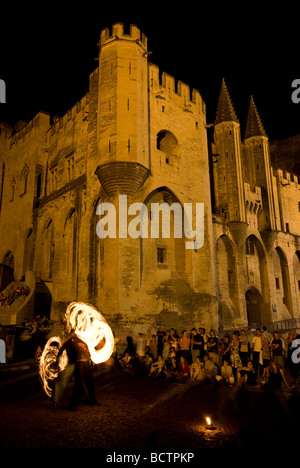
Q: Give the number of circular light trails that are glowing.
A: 2